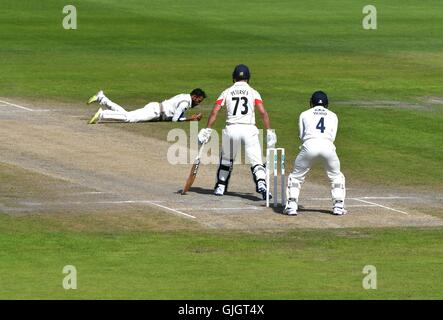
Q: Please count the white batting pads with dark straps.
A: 2